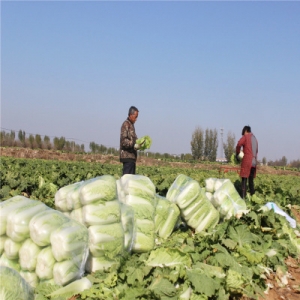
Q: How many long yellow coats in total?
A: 0